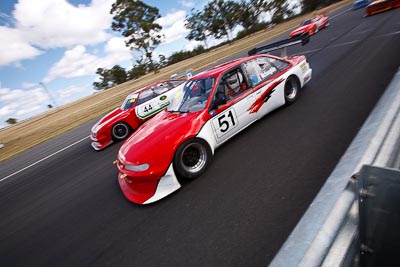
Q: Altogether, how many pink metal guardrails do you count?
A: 0